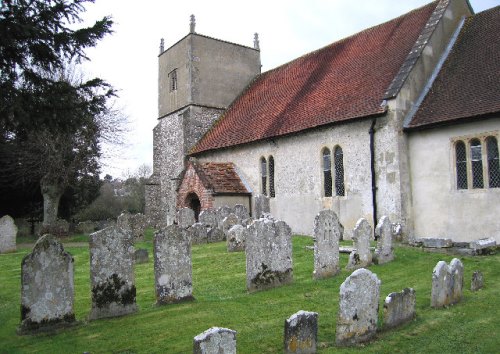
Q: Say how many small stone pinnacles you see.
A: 3